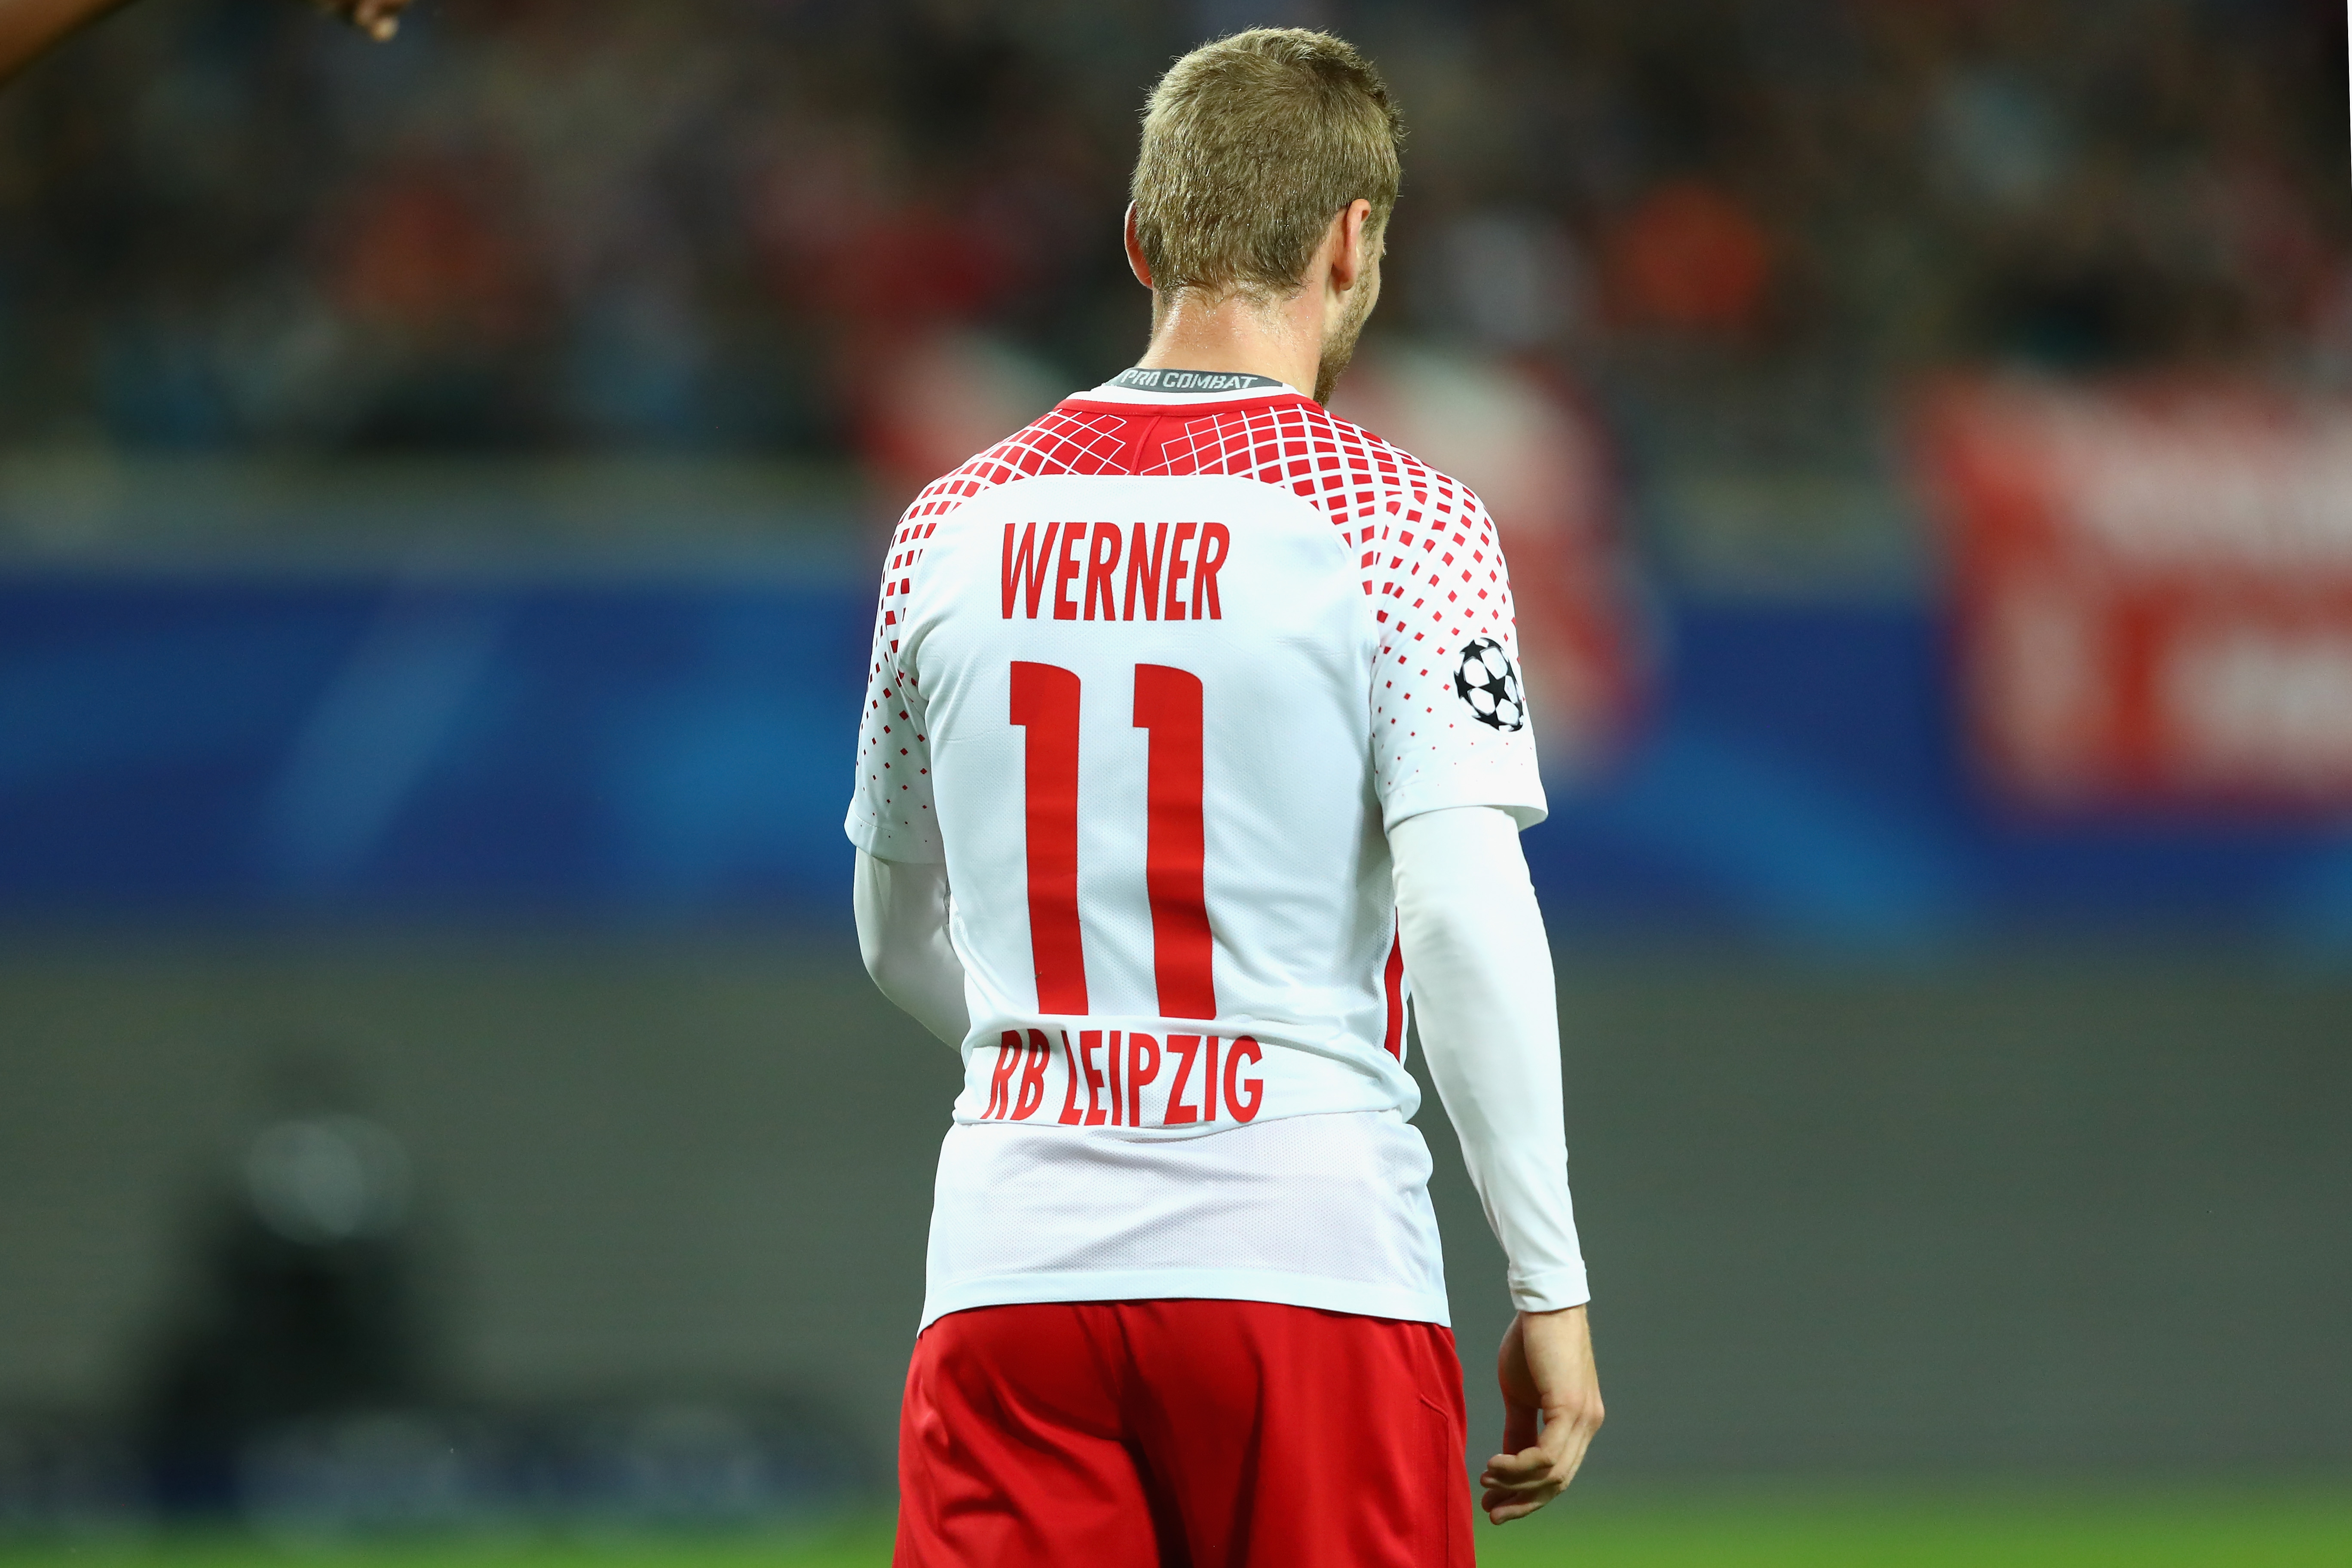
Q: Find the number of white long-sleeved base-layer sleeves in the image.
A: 2